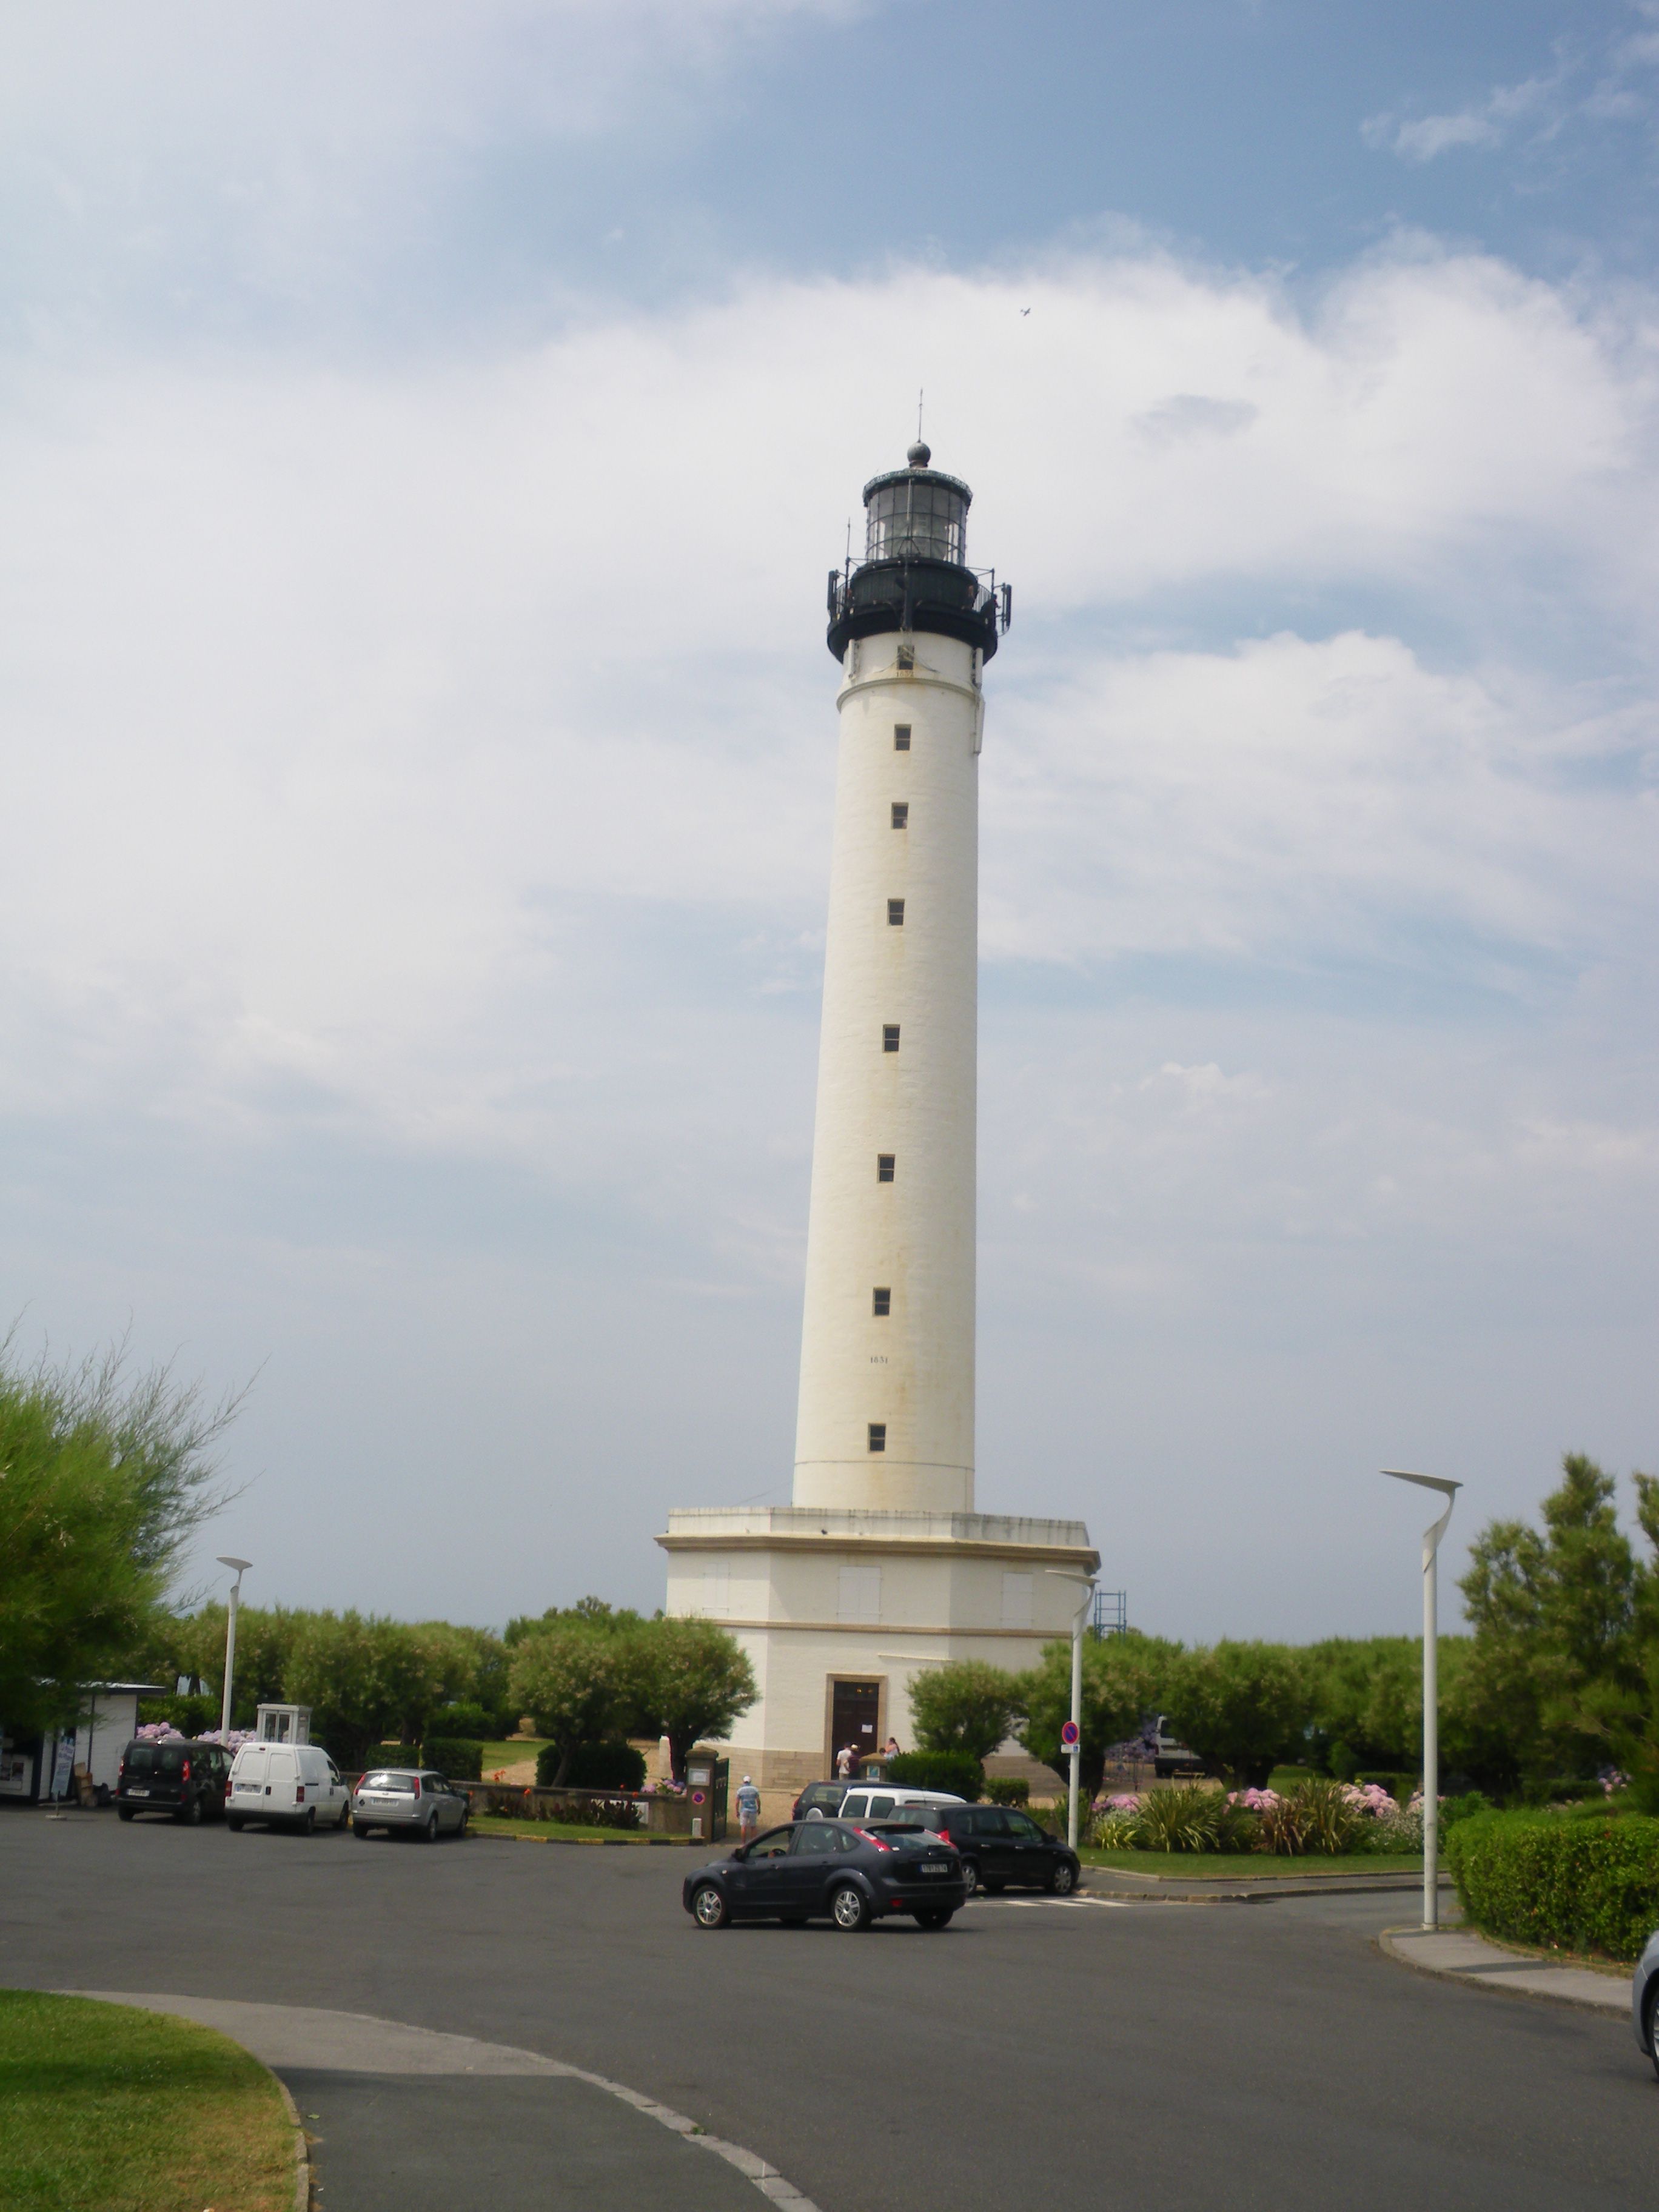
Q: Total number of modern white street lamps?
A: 3